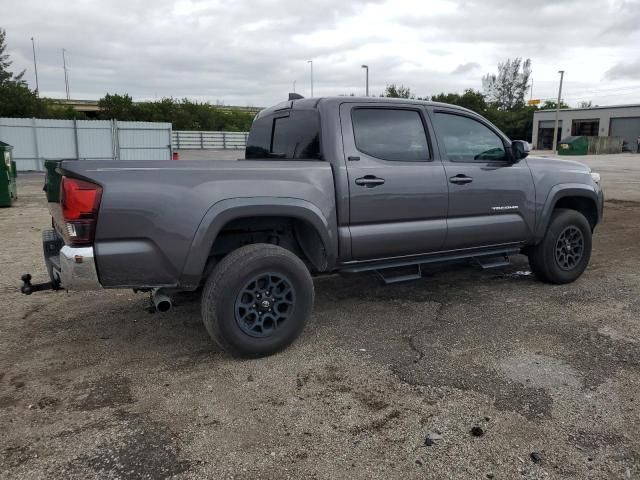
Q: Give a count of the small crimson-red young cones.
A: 0